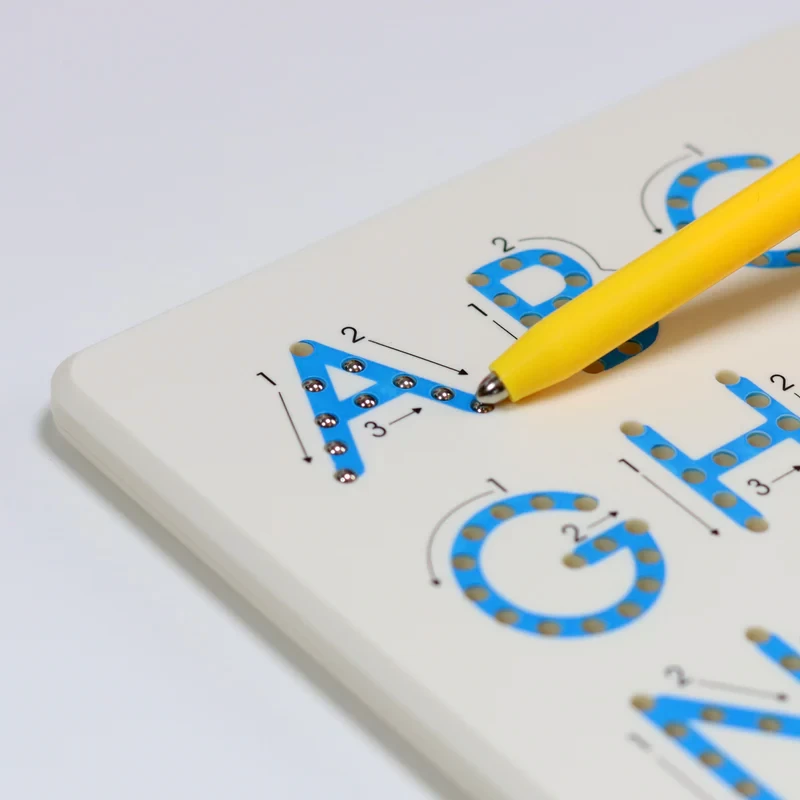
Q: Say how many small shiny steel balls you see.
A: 9